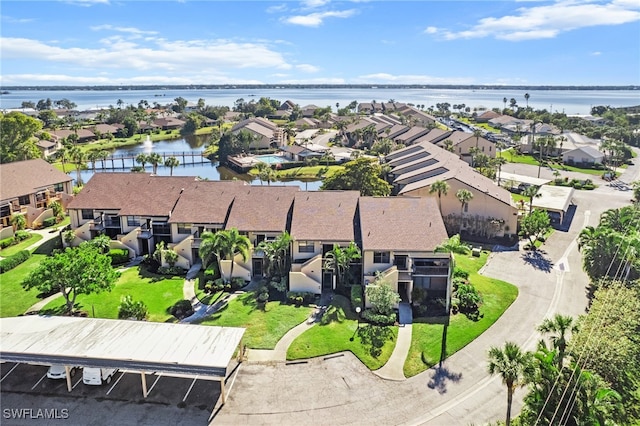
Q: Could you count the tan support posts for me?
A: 4